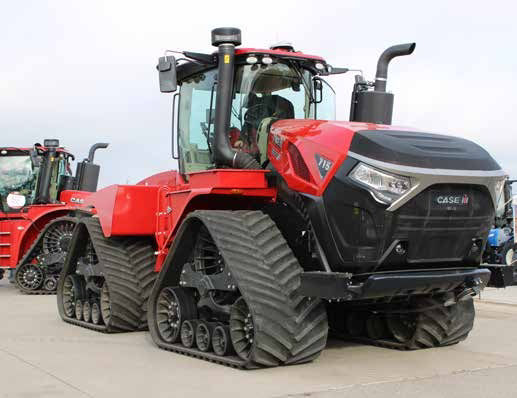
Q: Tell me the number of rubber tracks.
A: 4